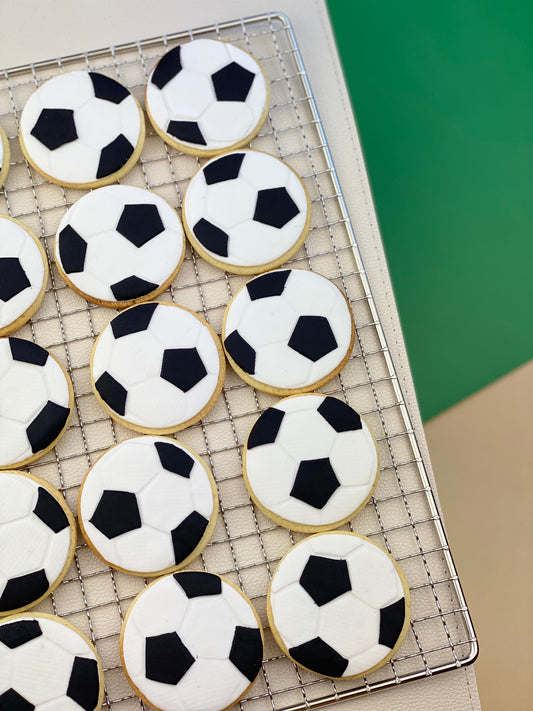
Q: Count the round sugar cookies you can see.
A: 15